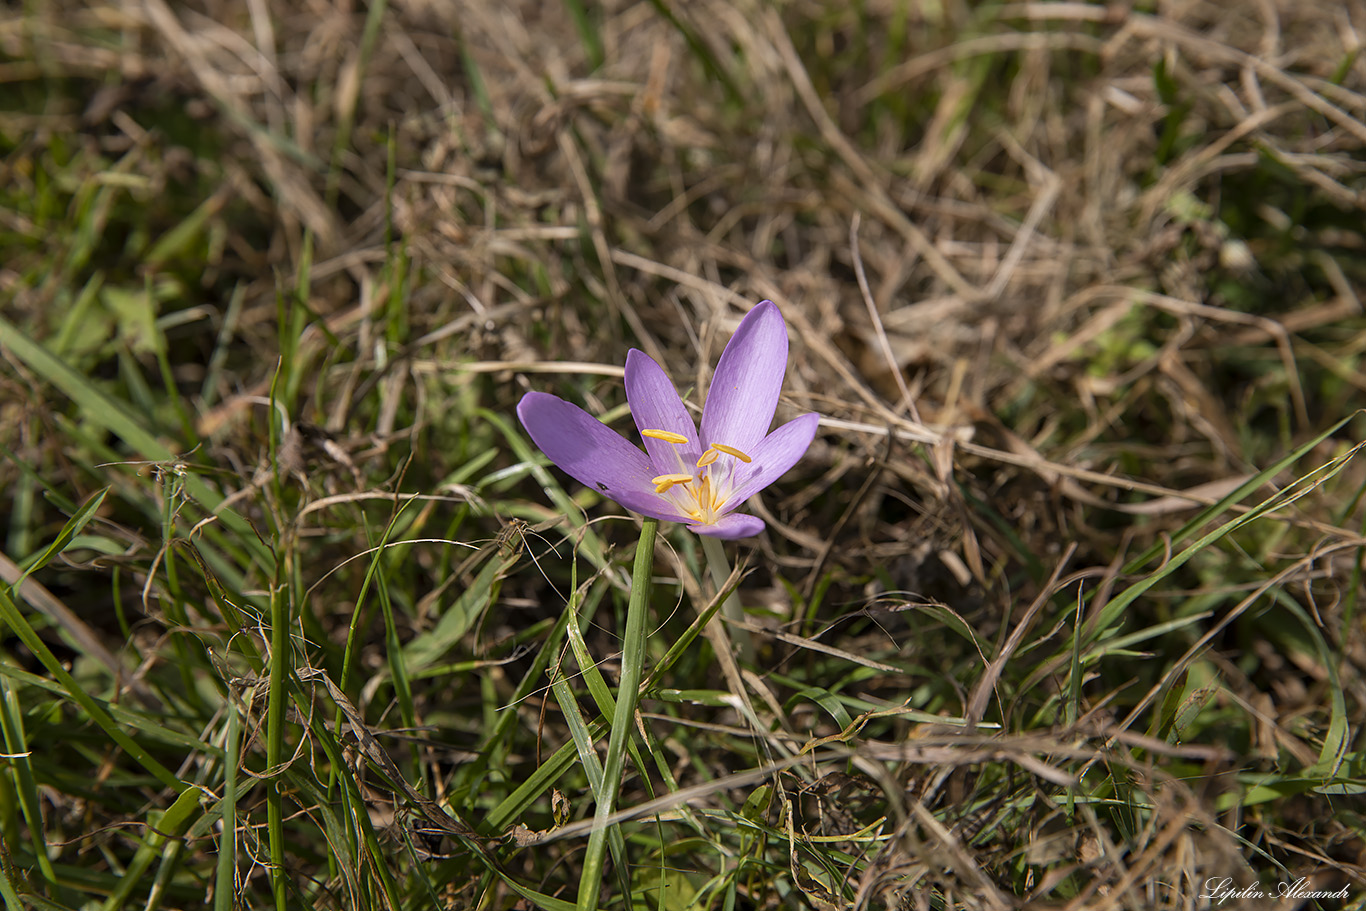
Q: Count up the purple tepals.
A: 5